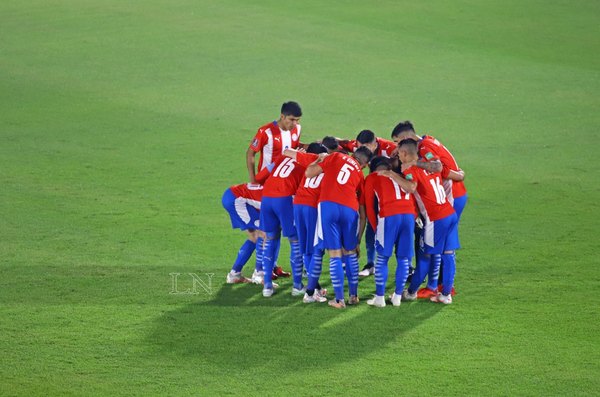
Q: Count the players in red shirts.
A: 10